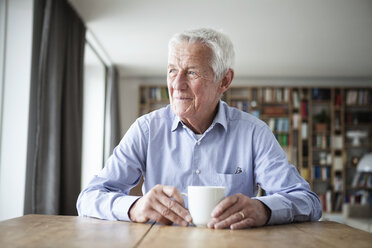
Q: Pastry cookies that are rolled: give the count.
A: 0